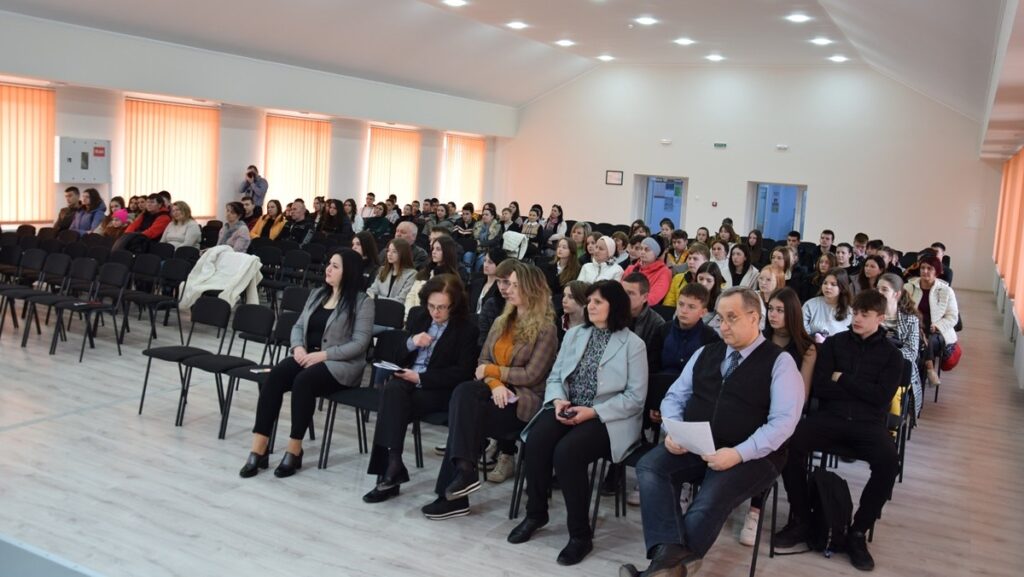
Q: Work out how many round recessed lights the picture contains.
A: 10